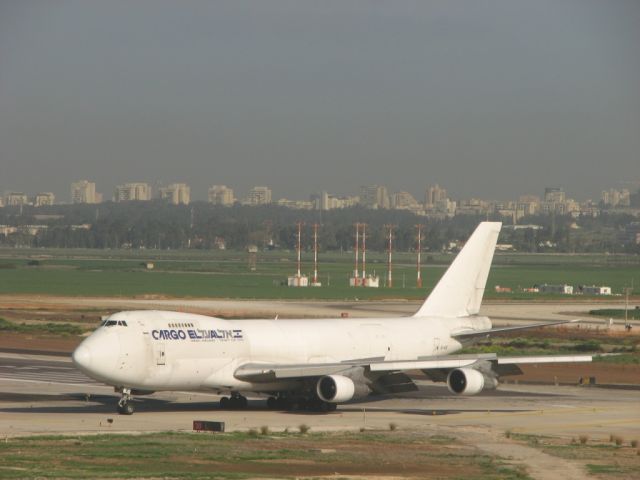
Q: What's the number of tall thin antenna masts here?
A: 6